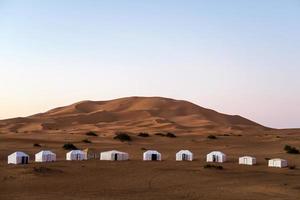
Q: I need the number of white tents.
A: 9